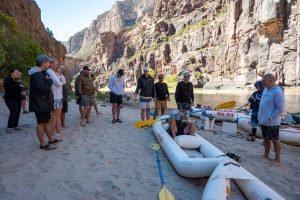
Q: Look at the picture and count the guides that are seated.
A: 1